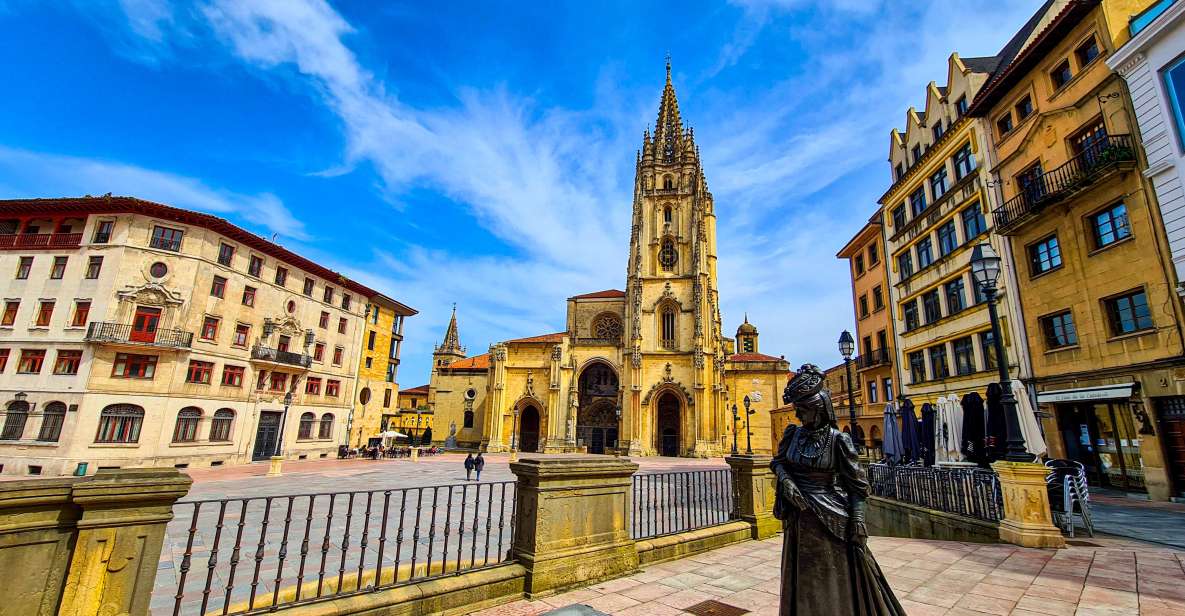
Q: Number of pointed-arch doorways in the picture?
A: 3